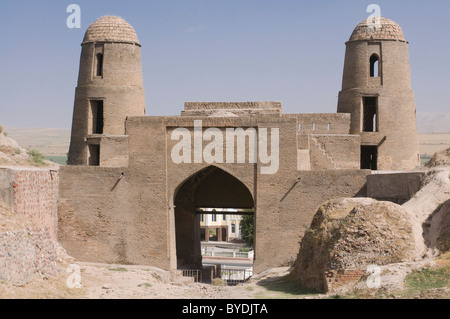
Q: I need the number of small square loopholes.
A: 3